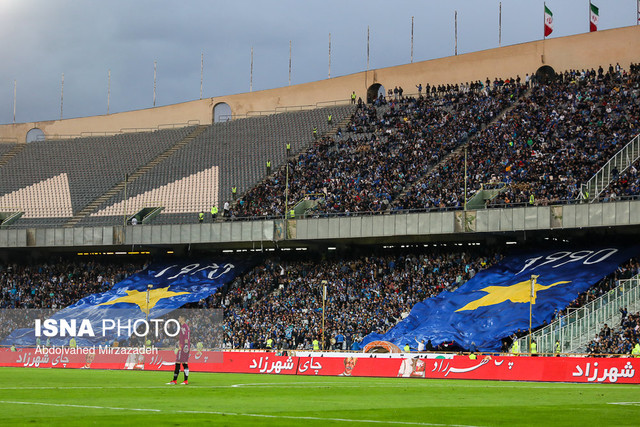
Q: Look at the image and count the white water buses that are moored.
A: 0